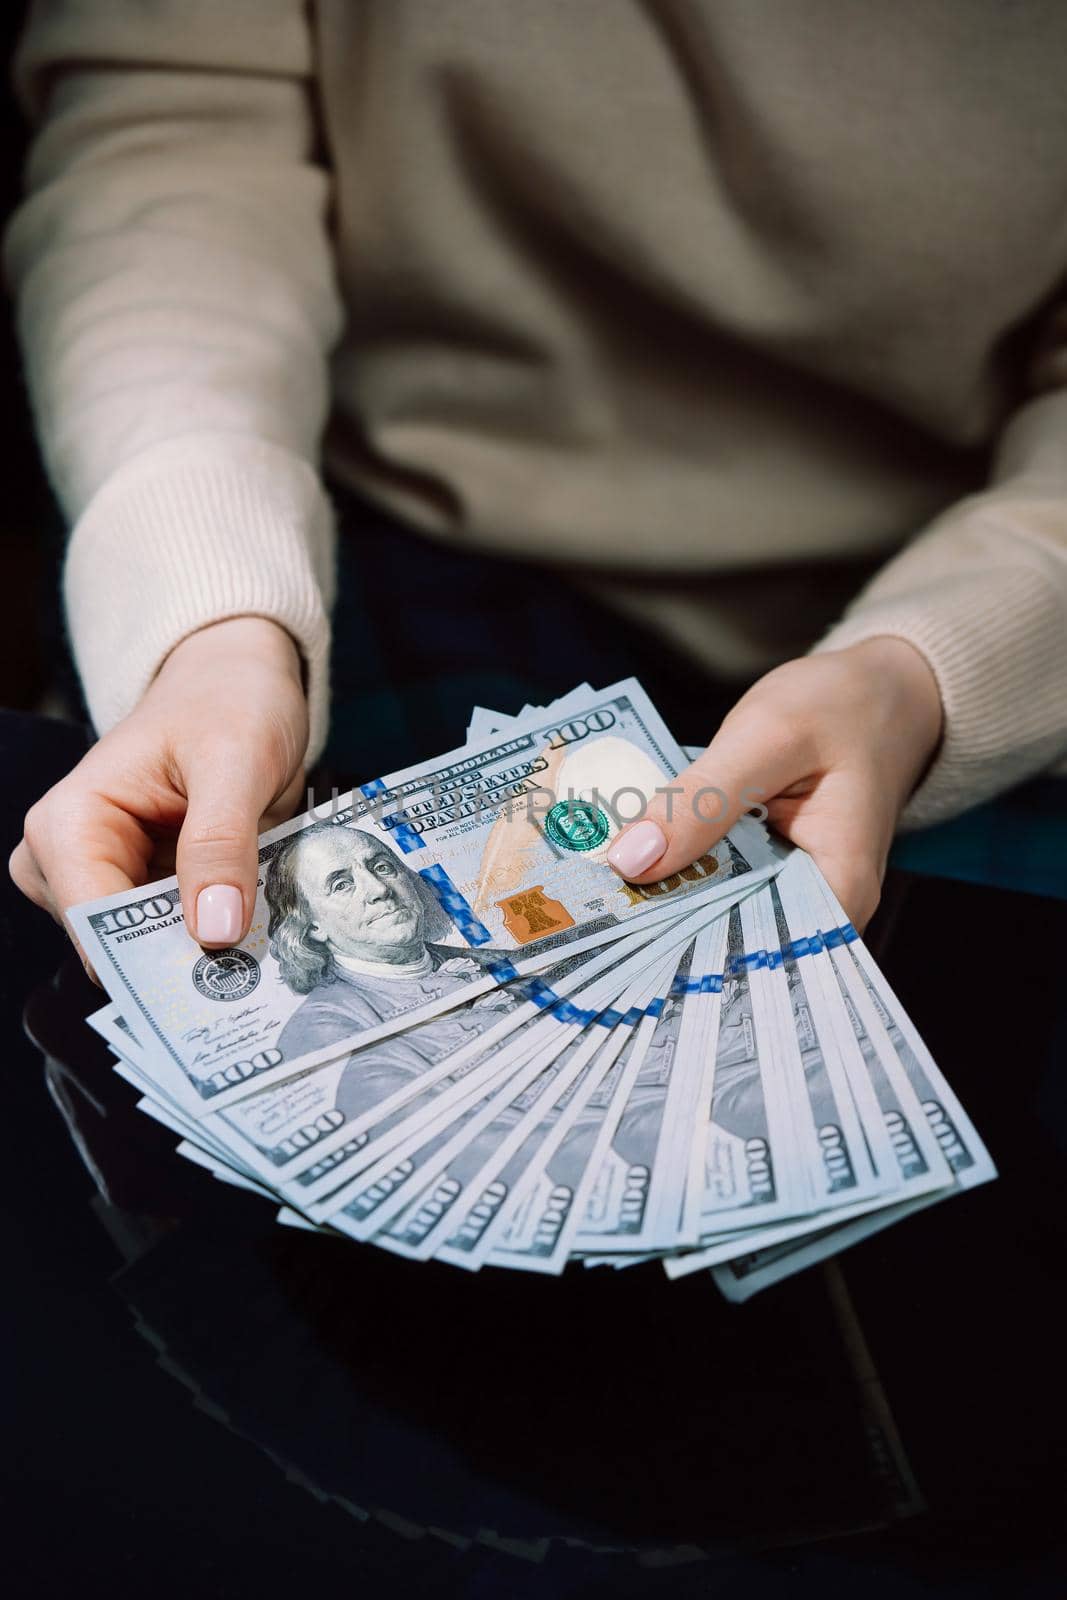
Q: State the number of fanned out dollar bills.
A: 12